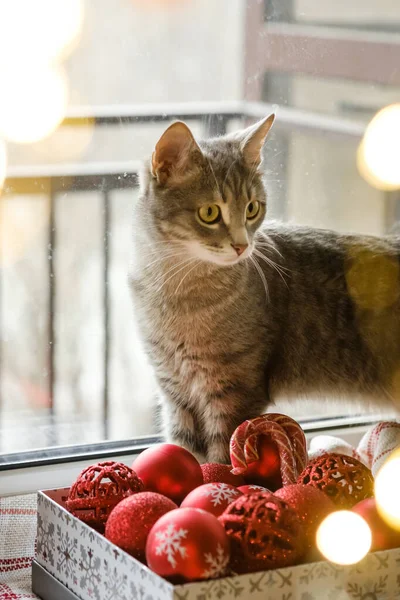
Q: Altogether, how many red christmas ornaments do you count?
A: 12